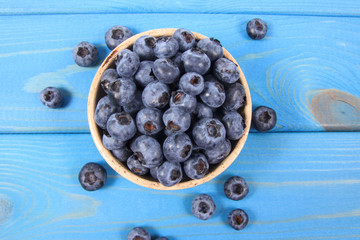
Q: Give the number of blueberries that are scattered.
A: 11